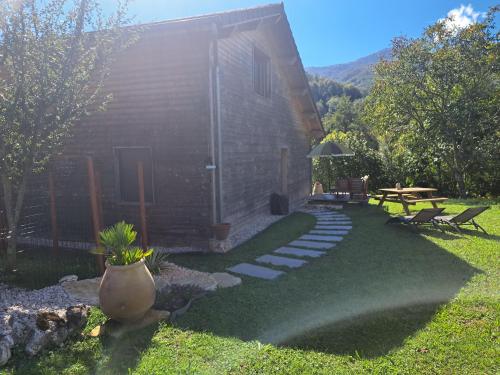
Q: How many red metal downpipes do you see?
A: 0